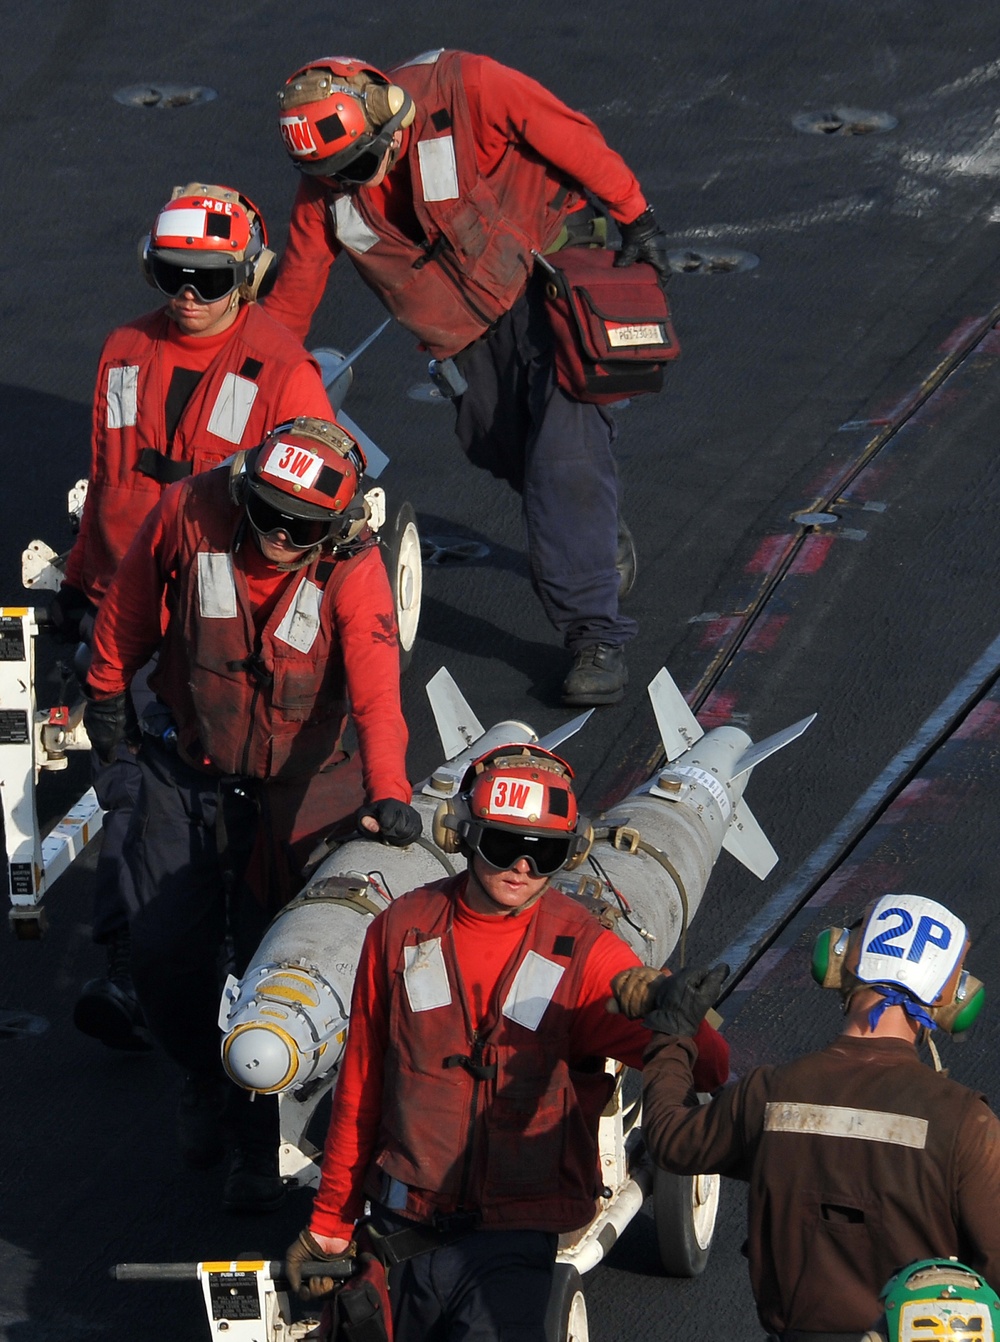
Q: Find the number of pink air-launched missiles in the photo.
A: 0